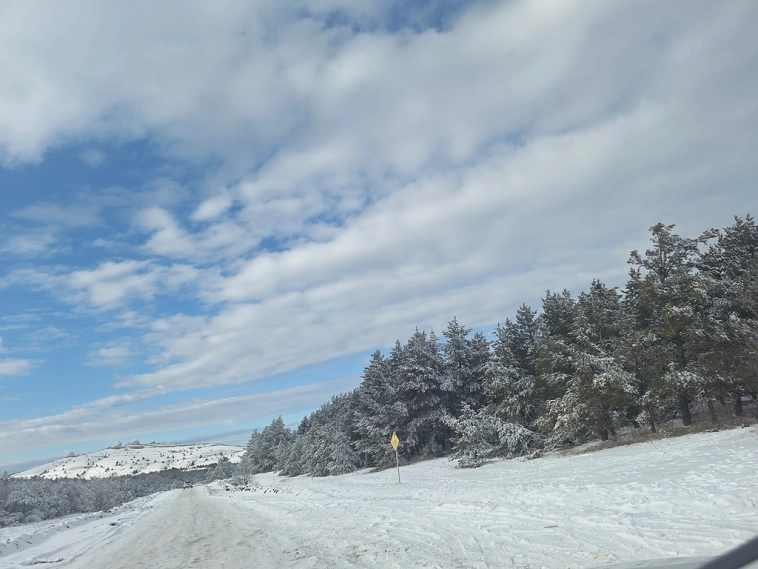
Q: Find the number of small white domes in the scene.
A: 3